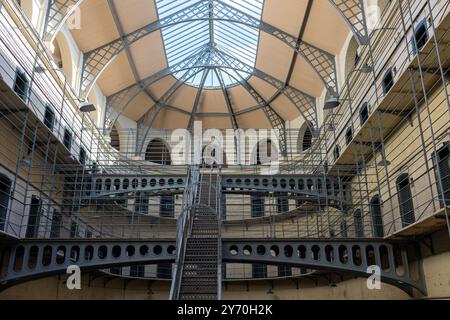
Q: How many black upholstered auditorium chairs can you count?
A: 0